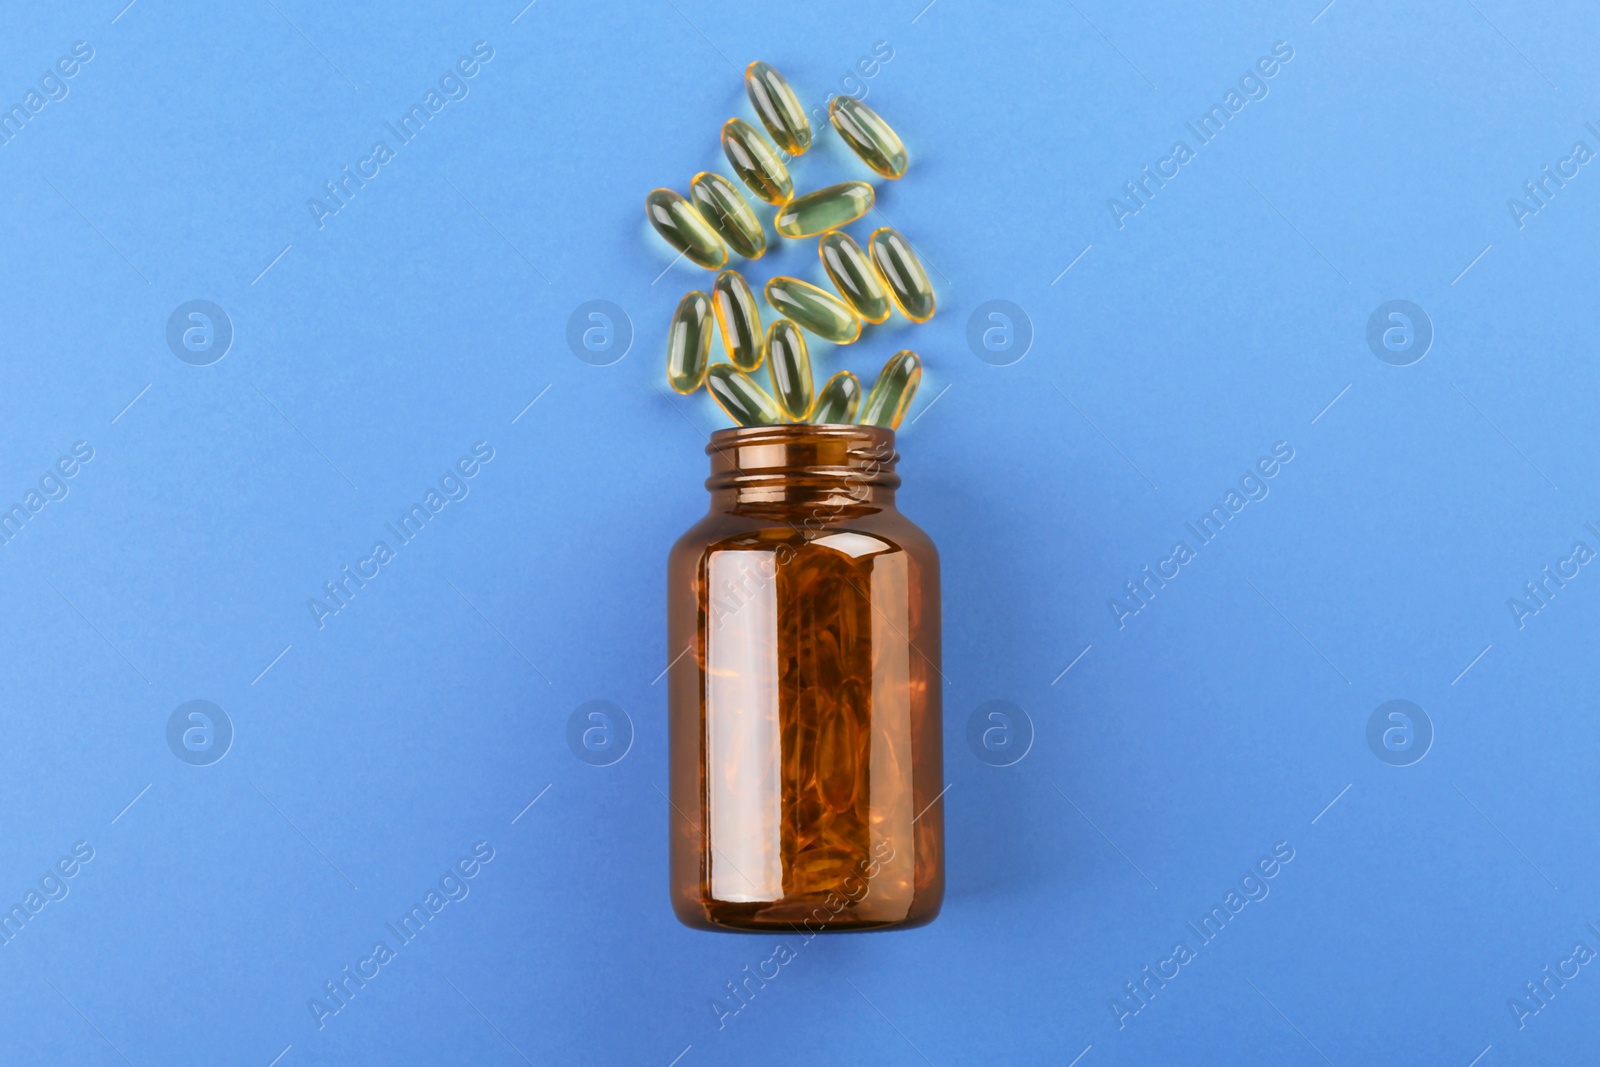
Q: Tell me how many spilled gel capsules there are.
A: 15